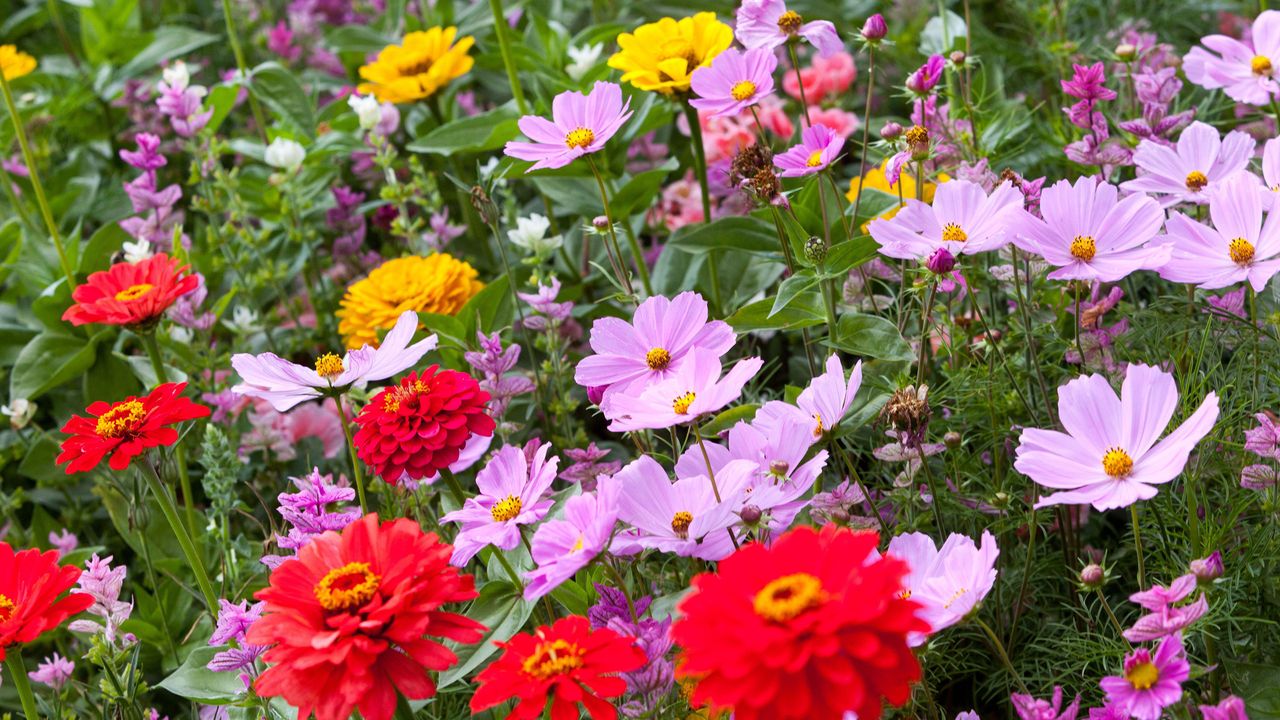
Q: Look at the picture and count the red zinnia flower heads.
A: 7